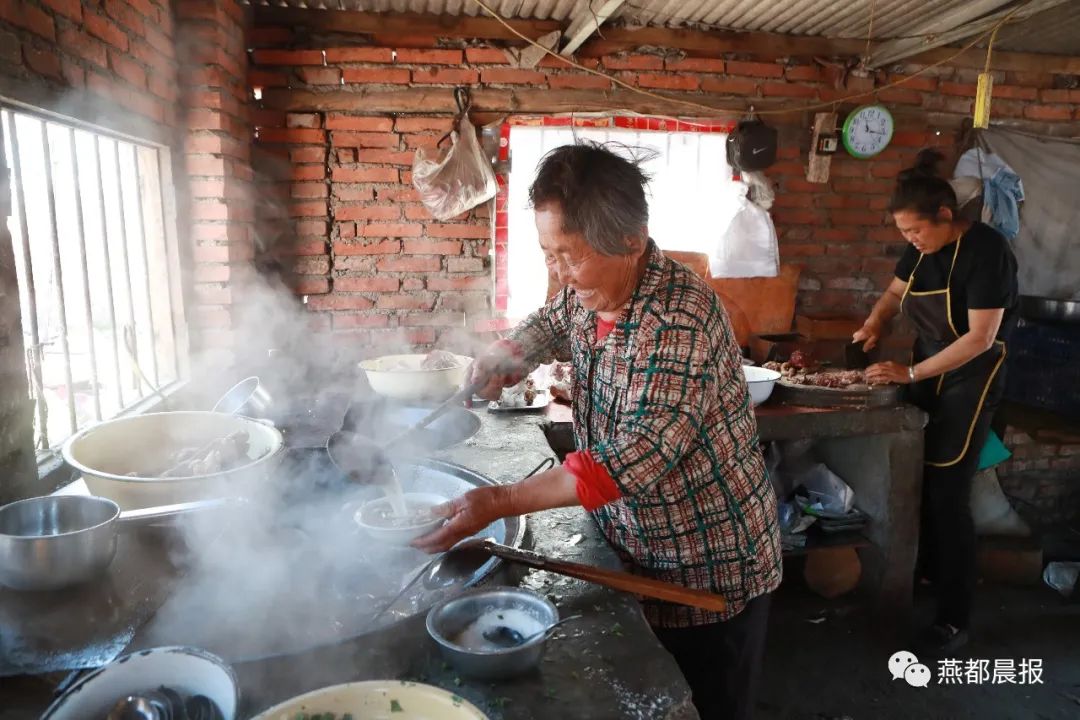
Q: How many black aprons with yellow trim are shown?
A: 1